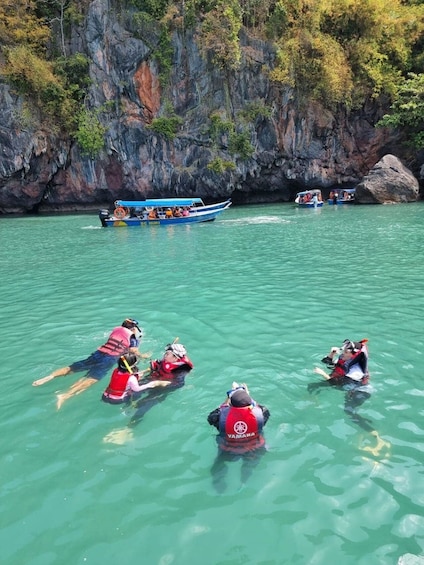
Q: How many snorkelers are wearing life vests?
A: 5